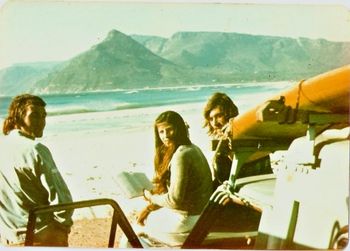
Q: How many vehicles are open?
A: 1